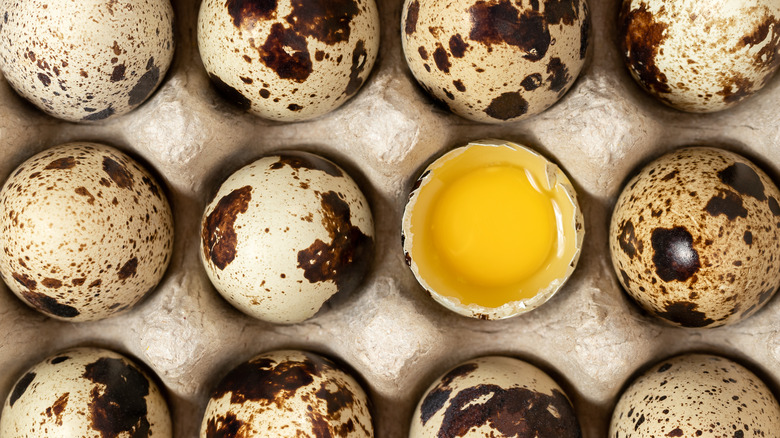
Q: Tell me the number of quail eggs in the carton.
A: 12